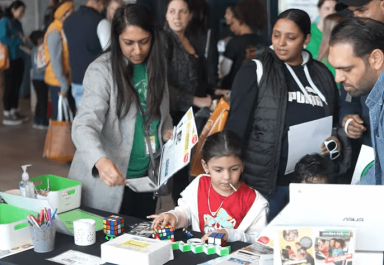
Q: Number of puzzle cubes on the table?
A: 3